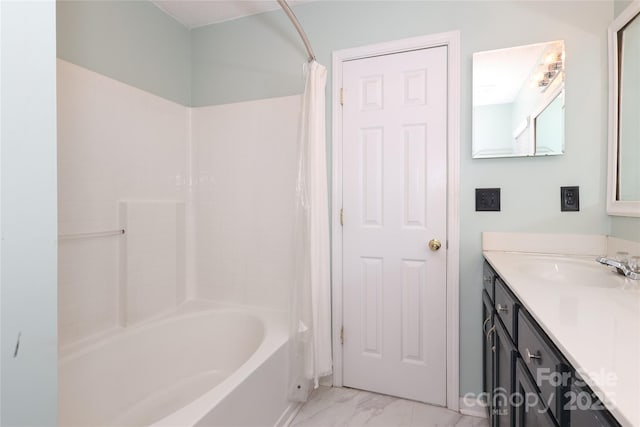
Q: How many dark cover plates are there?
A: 2